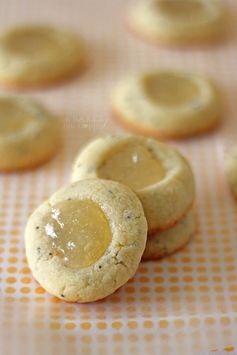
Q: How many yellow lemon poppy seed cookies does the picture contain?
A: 8